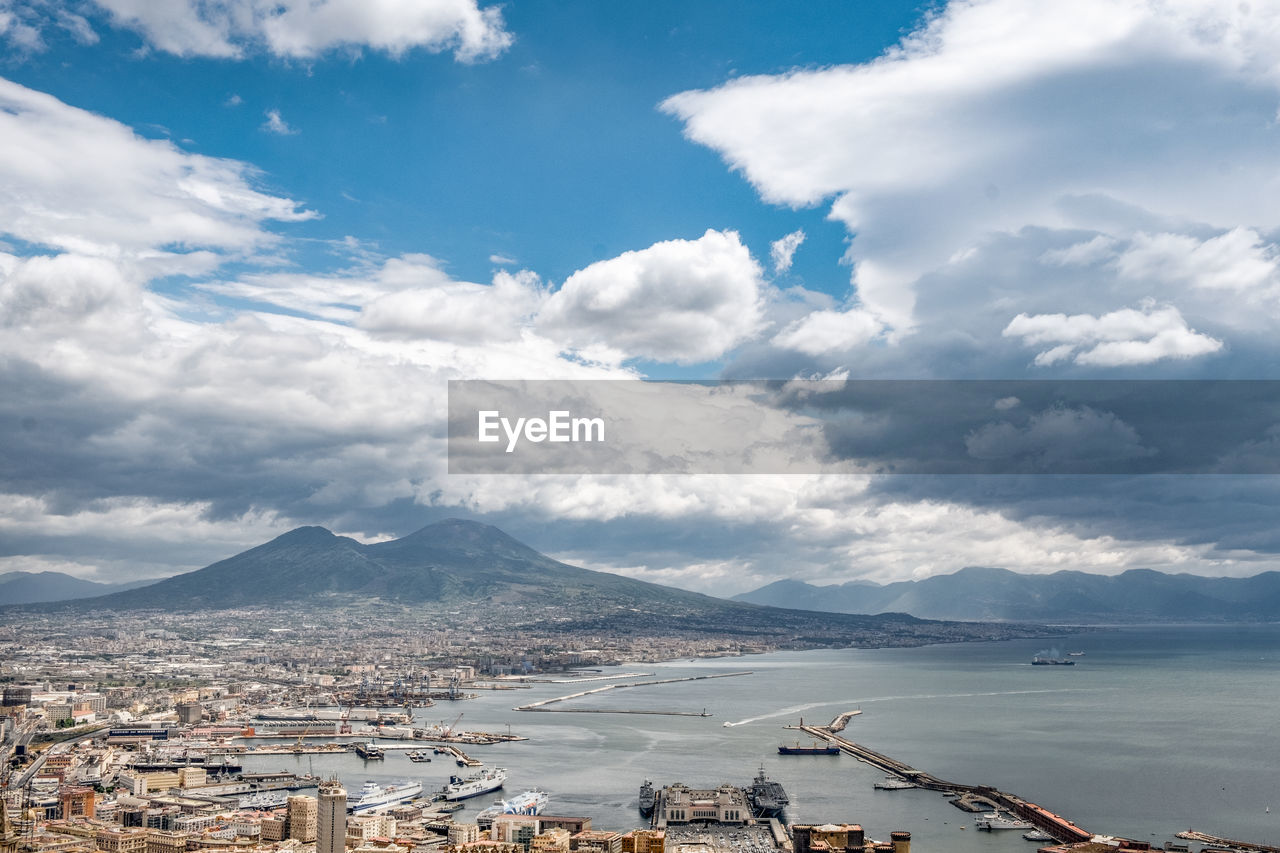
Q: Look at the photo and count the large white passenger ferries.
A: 3